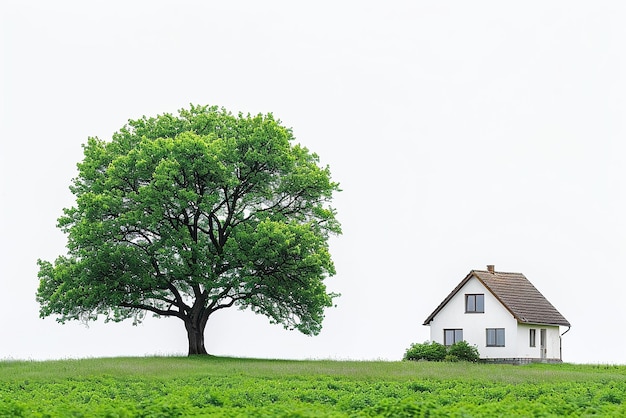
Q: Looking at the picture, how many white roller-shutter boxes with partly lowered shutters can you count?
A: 0